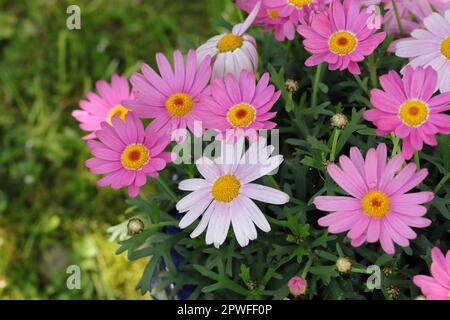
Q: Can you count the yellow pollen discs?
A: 12